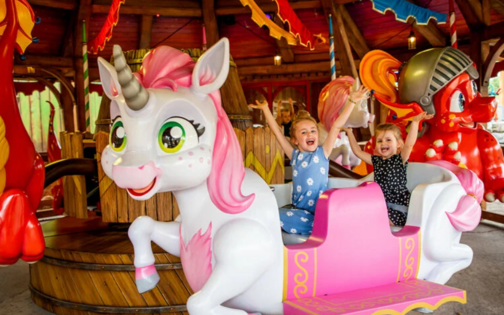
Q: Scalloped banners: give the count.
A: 4